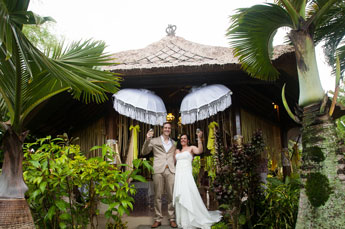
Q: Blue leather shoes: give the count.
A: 0